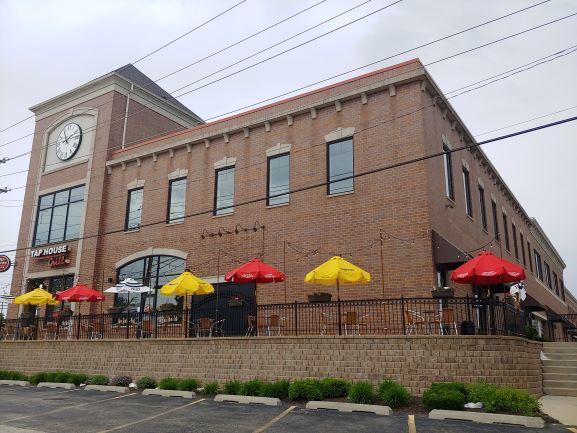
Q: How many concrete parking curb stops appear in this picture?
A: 7